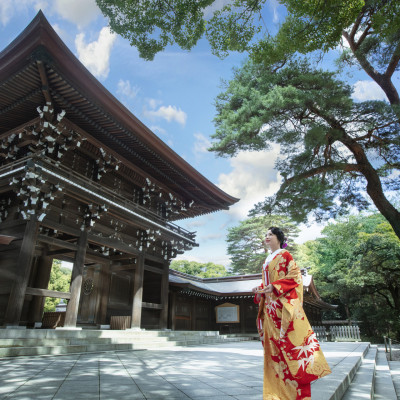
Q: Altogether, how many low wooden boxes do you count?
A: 2